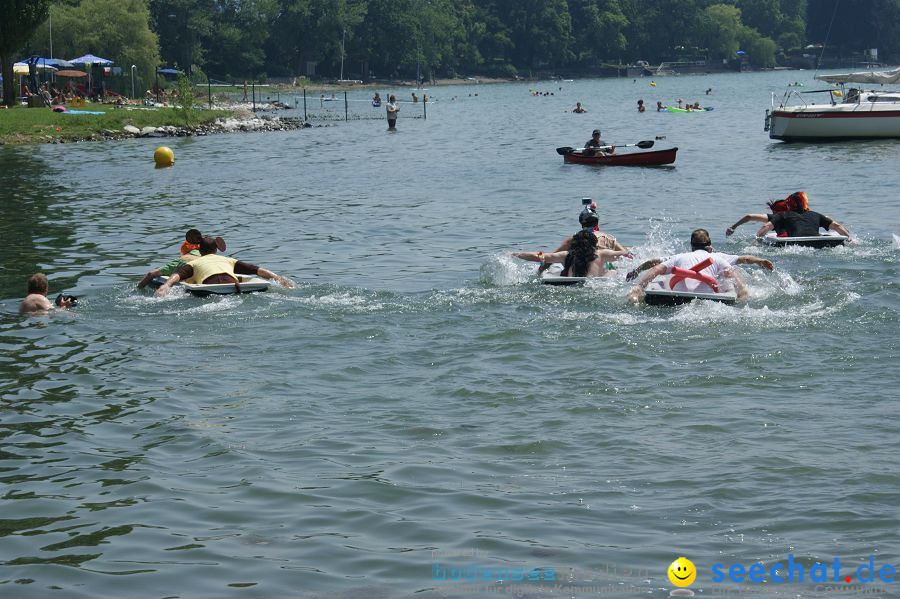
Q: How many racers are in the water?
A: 8